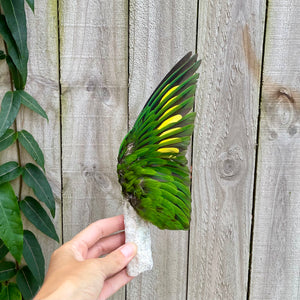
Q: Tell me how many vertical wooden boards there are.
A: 5